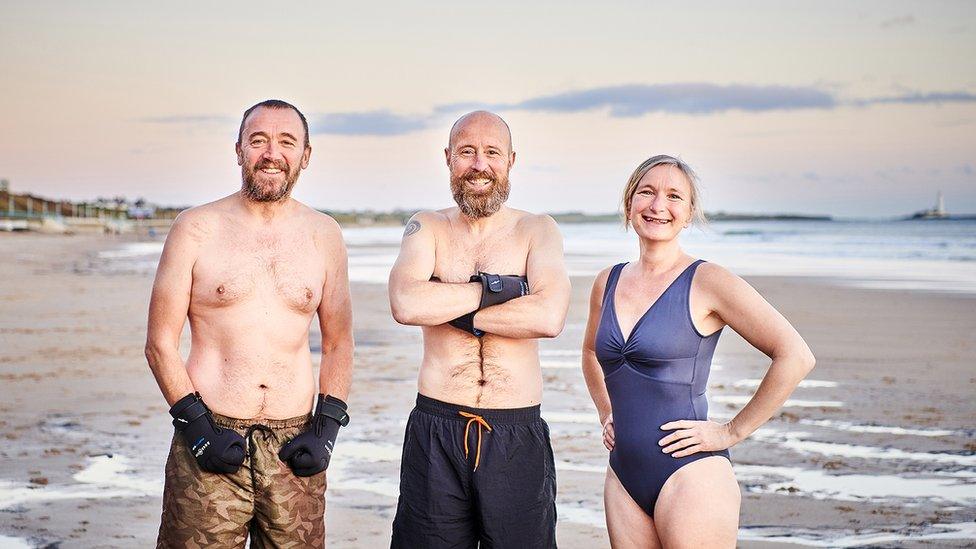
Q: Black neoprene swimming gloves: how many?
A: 4